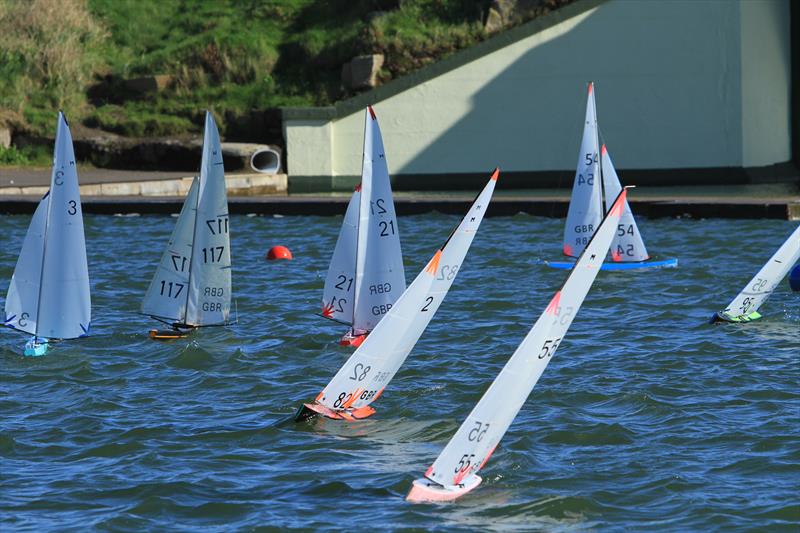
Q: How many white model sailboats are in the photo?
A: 7